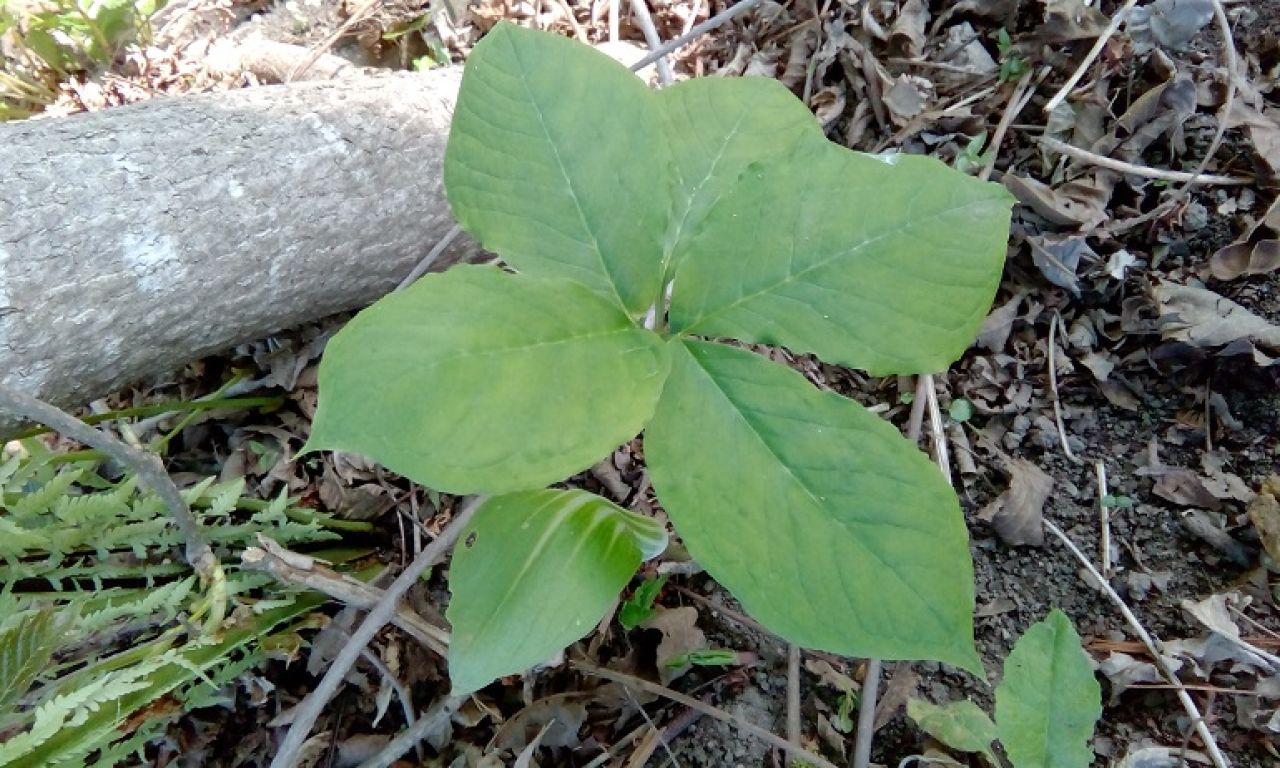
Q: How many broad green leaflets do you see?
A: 5